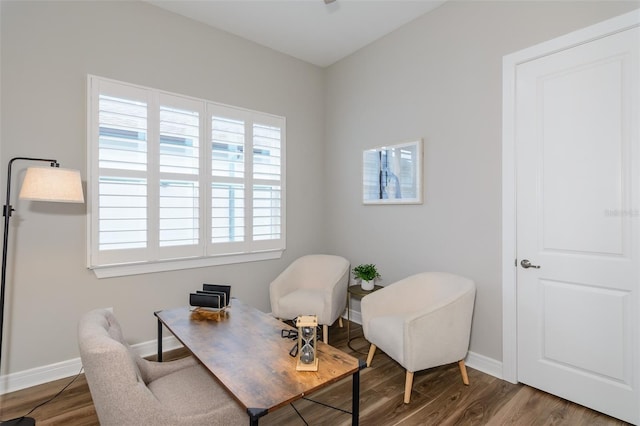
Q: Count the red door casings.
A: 0